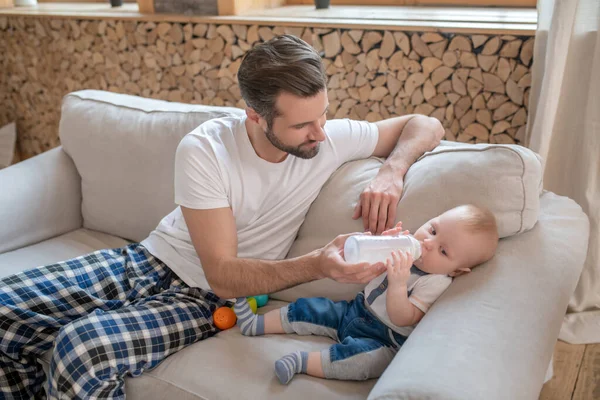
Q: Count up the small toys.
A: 3